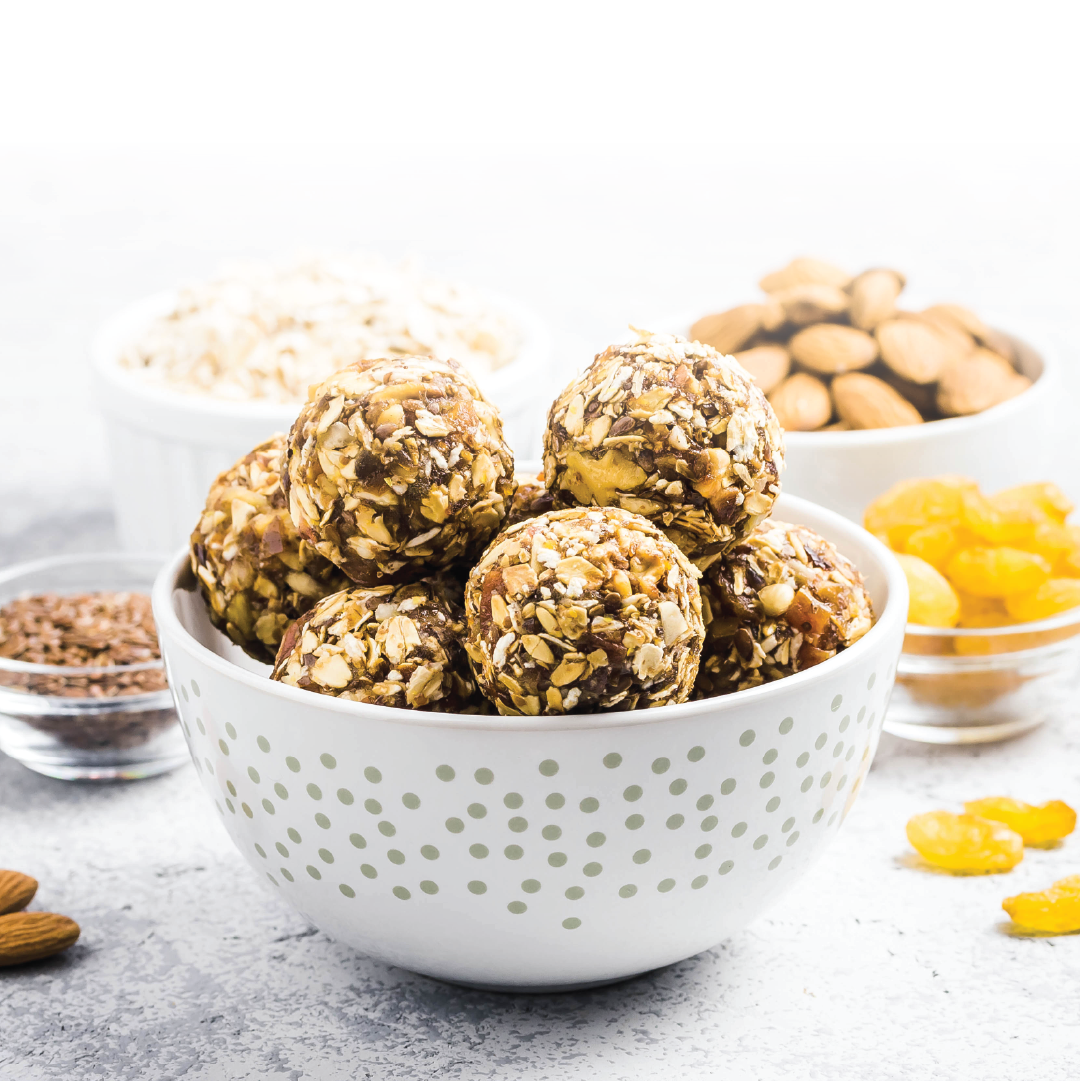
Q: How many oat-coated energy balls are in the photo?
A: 7